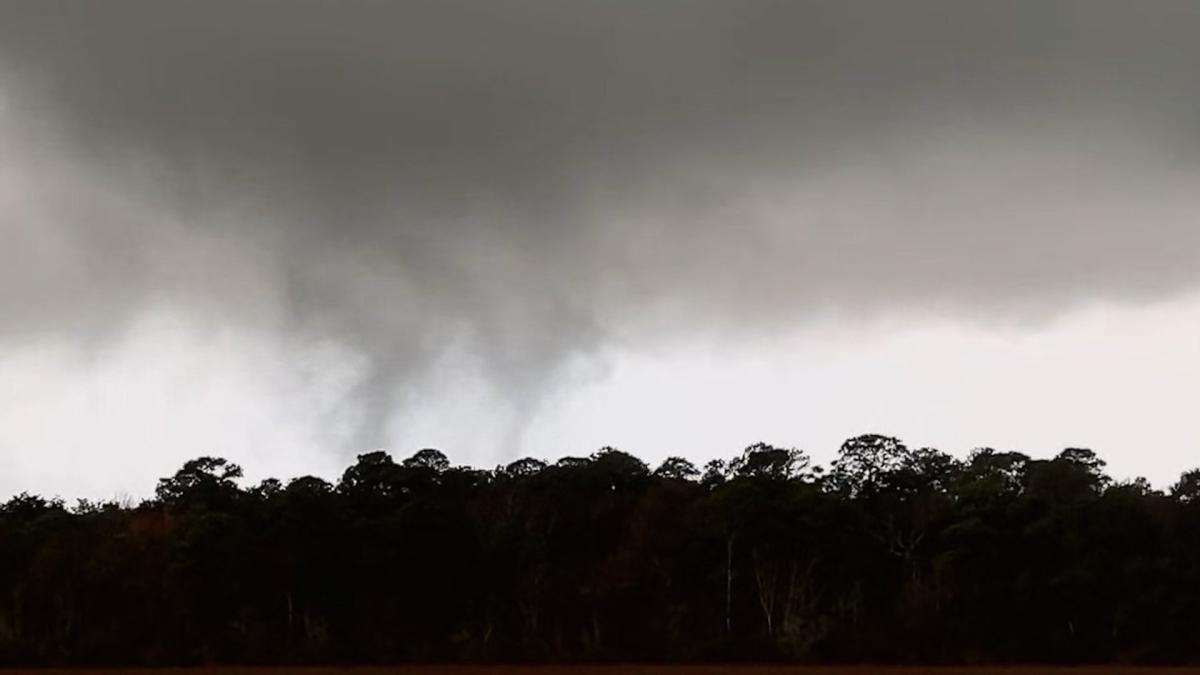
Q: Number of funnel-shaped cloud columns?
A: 2